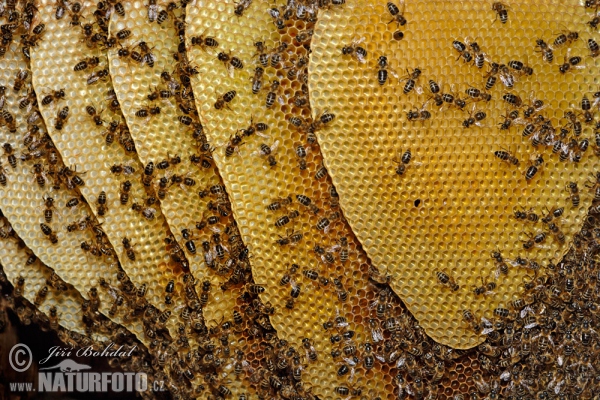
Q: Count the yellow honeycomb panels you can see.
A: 6